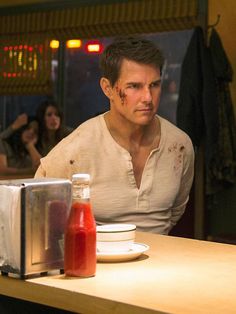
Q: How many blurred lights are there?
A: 3